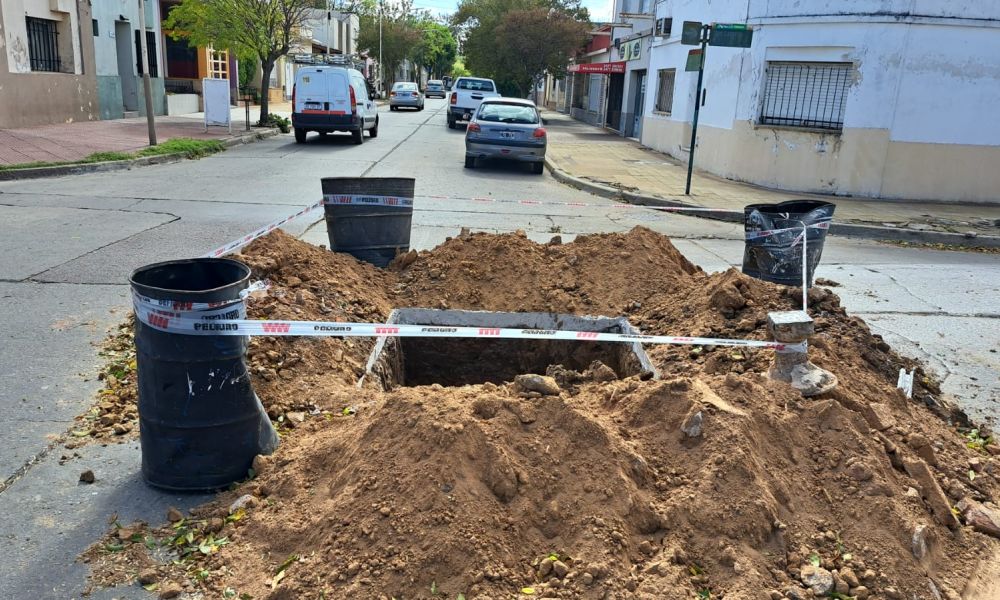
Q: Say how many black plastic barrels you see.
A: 3